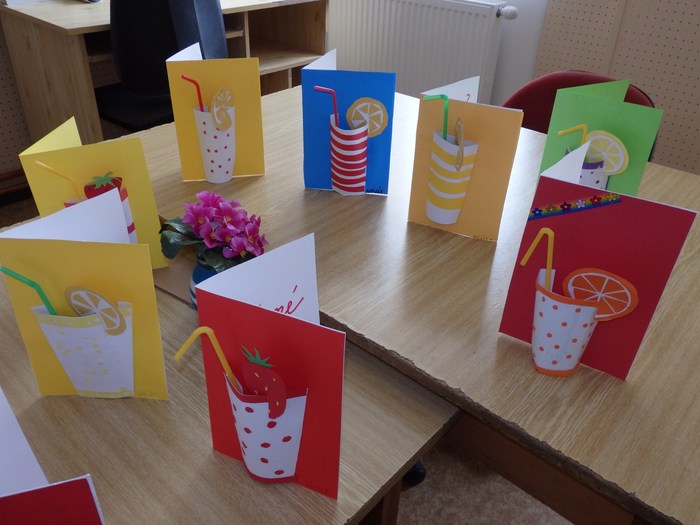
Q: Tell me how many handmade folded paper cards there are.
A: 9